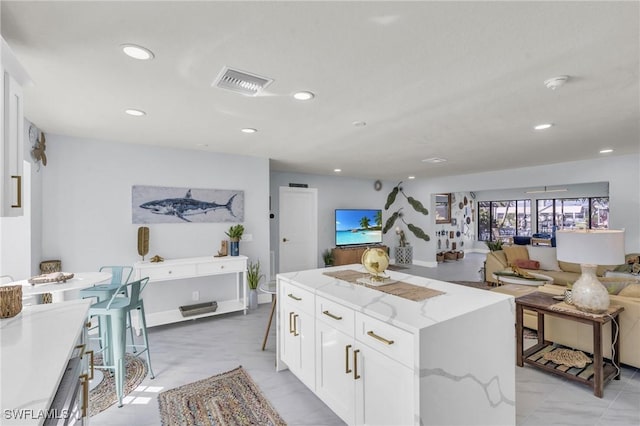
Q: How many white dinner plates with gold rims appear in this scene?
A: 0